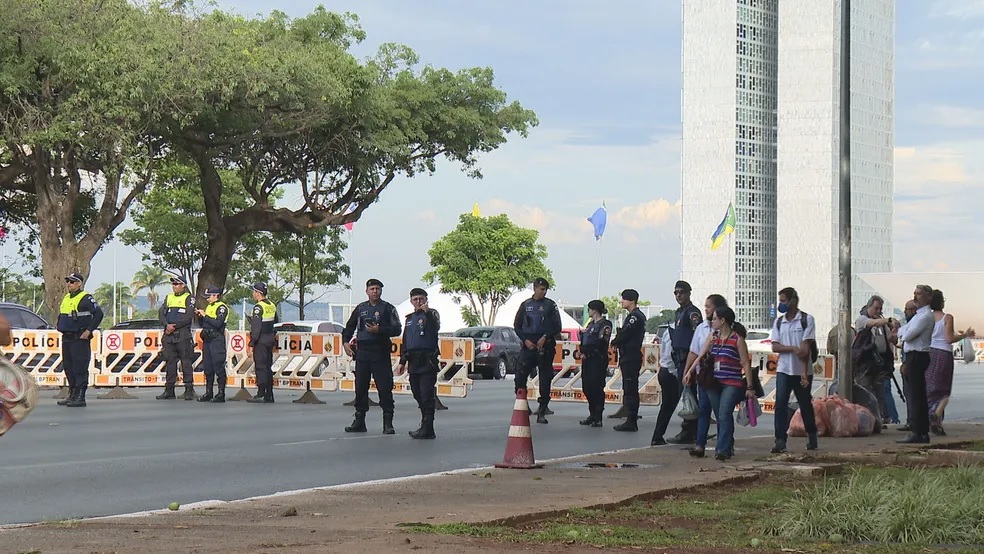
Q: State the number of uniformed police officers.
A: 10